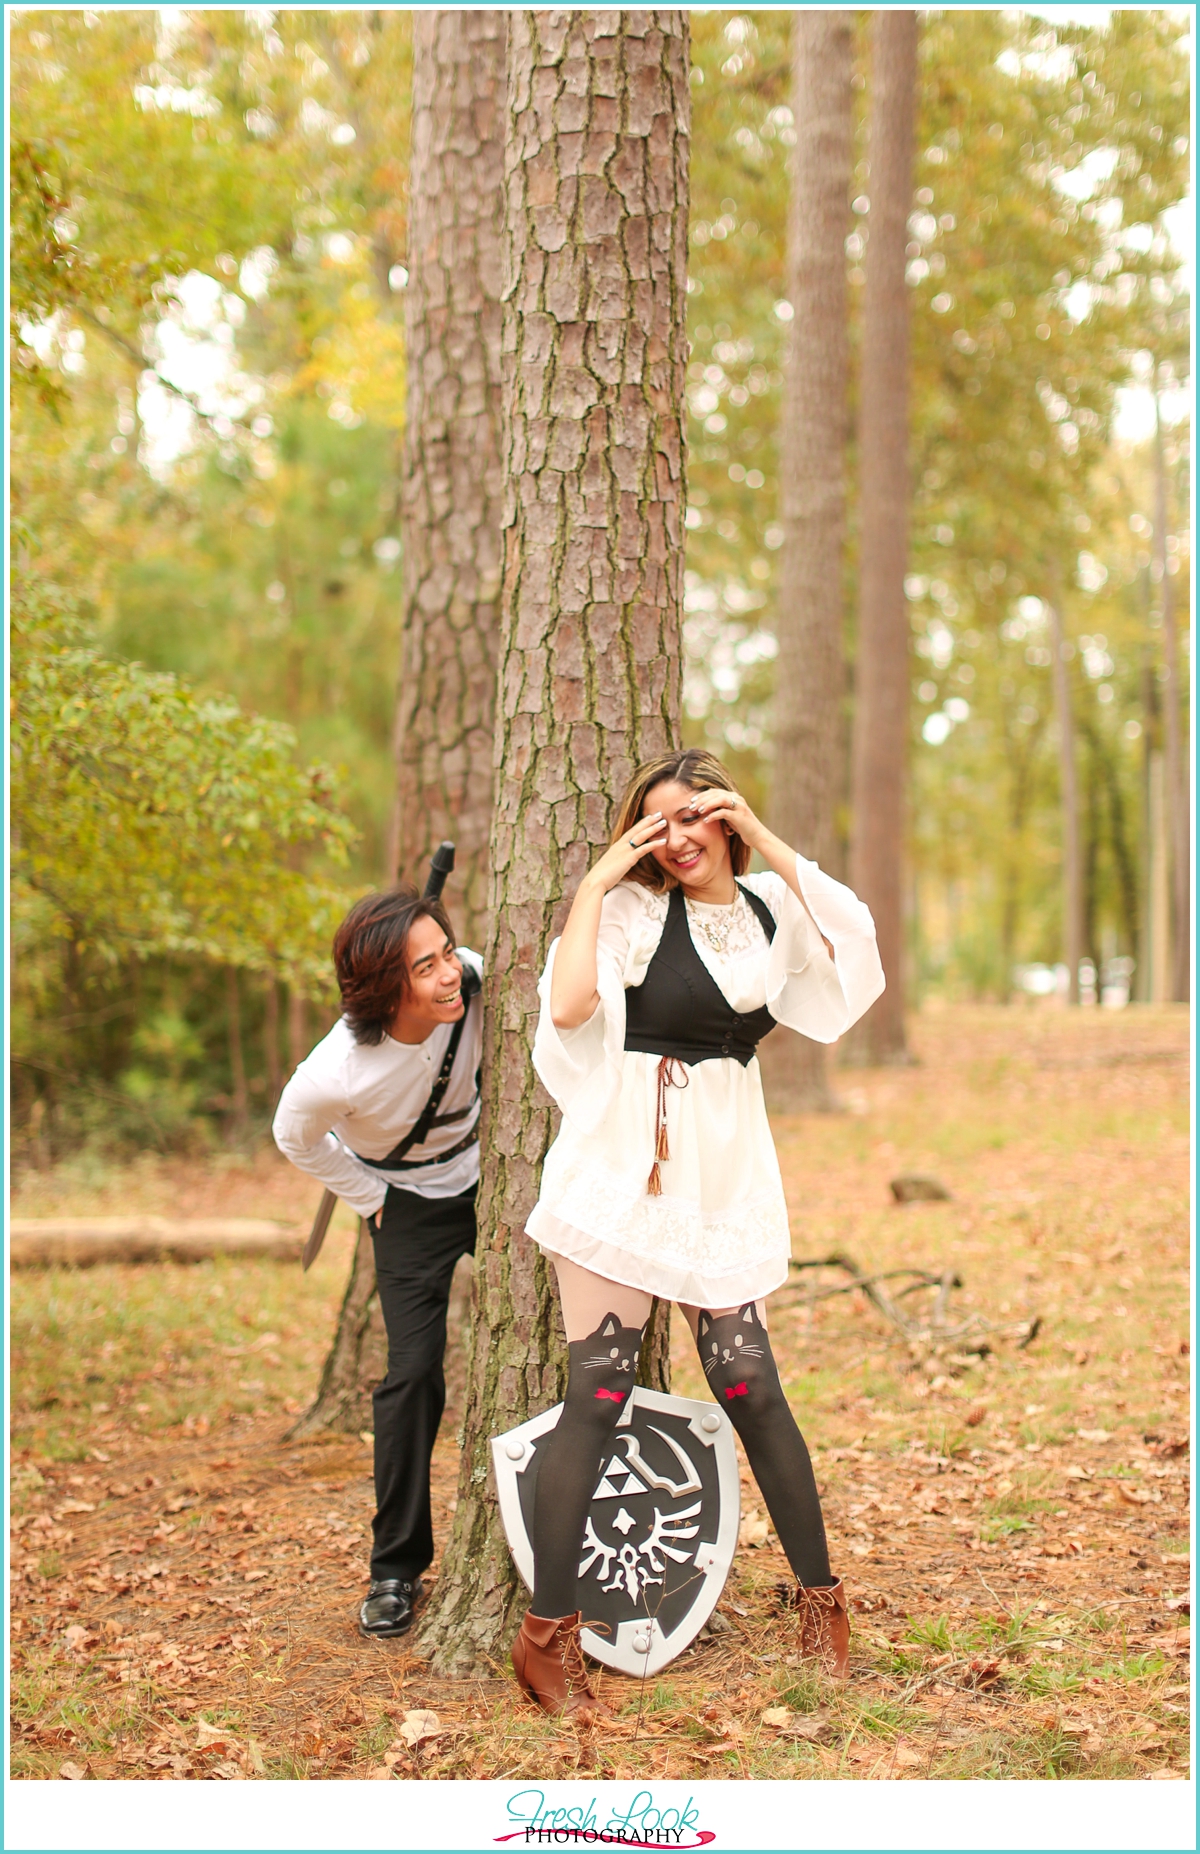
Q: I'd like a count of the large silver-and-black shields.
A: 1